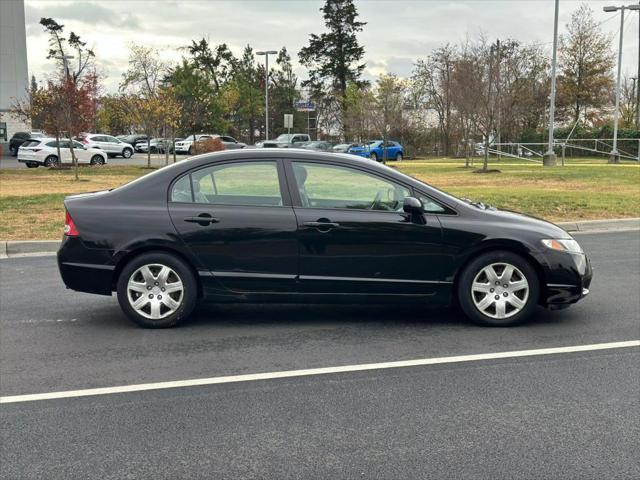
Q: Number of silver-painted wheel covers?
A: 2